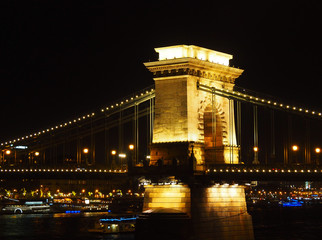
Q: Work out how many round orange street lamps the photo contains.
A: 8